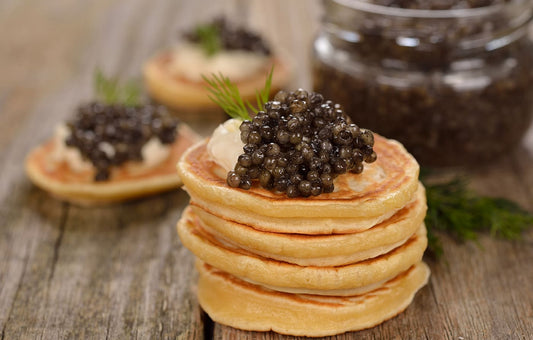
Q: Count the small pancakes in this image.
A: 6